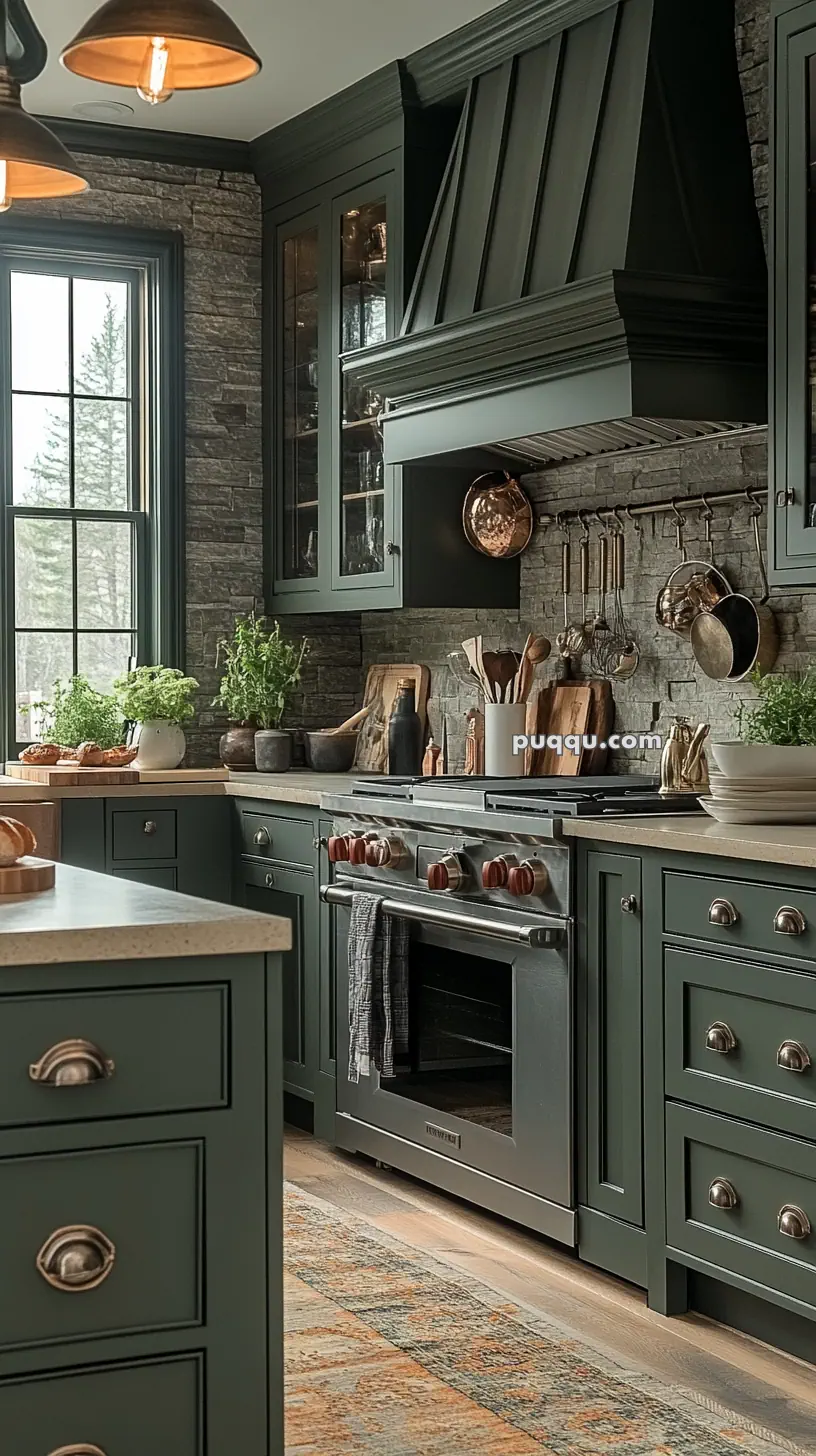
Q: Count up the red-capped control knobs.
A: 6